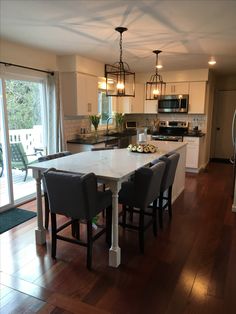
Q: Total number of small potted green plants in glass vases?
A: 2